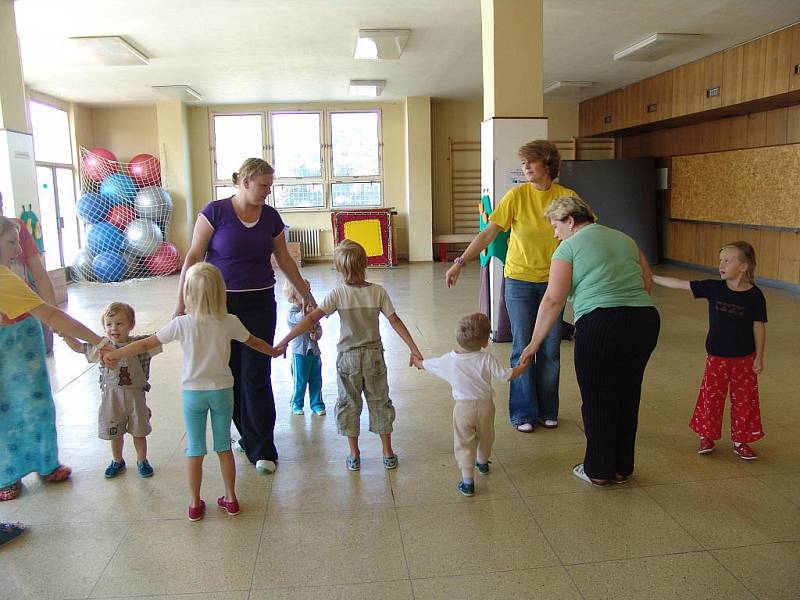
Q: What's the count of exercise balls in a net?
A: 11